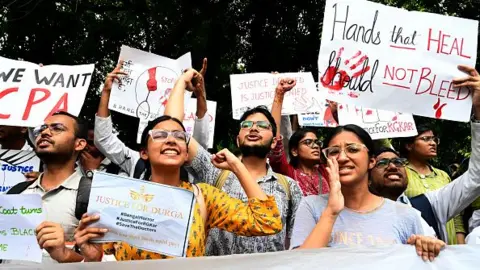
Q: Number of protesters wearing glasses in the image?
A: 7